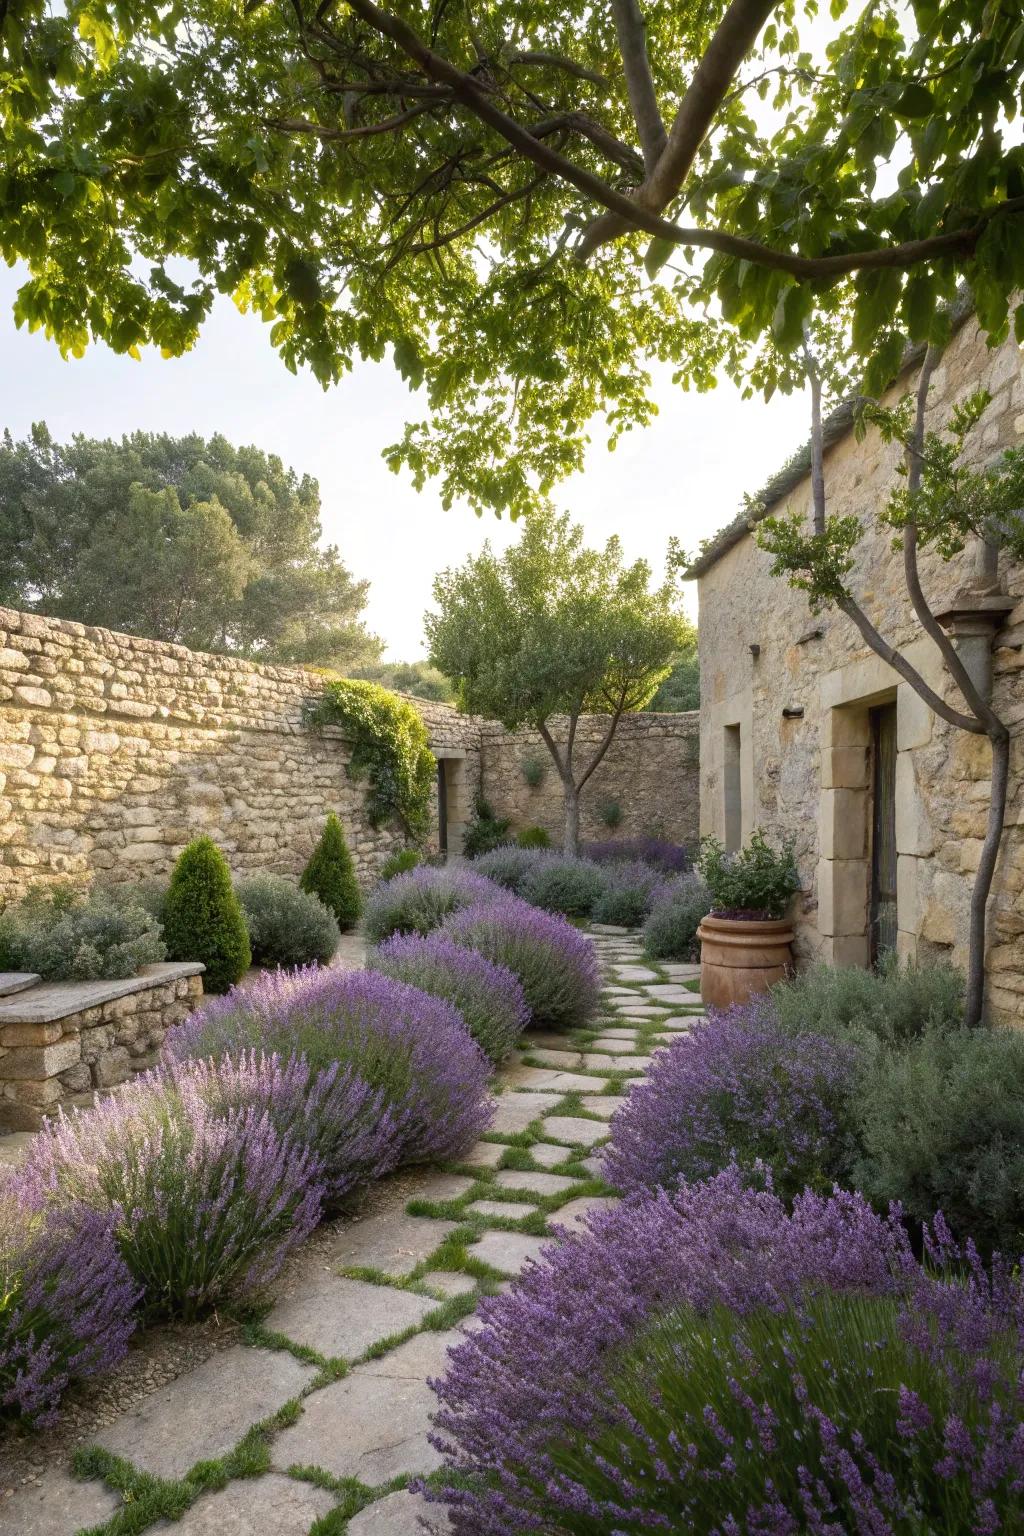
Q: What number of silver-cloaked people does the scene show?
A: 0